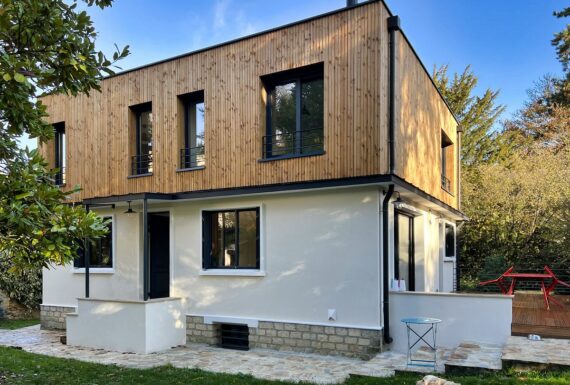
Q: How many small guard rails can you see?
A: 5